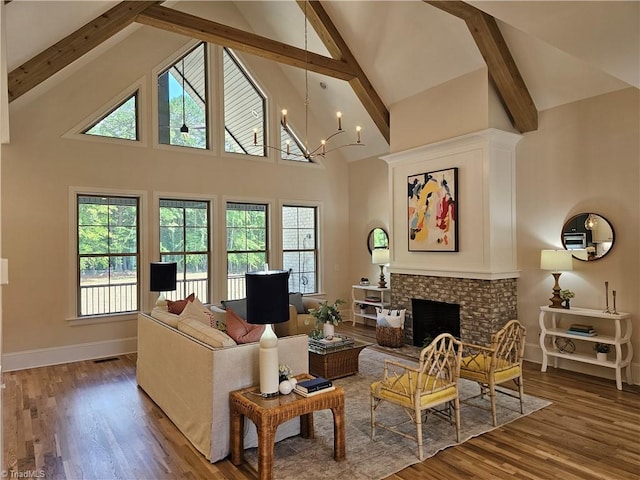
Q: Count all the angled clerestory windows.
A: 4